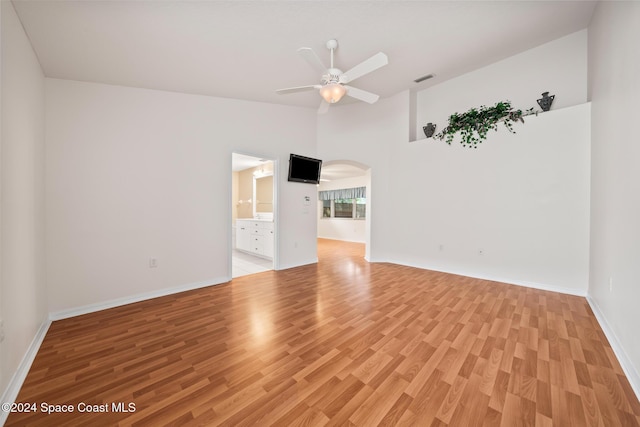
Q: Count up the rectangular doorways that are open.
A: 1